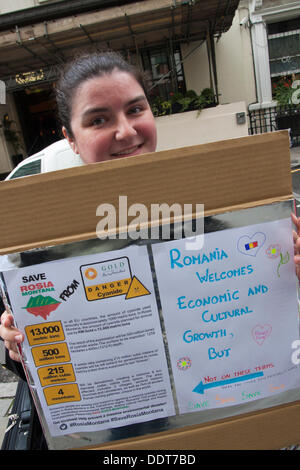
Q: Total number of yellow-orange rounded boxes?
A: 4